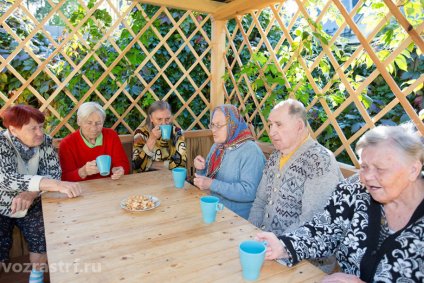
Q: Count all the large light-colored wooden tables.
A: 1